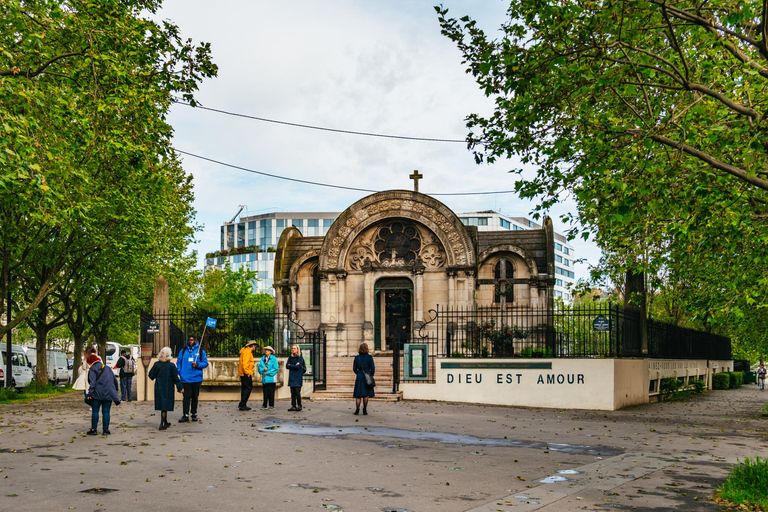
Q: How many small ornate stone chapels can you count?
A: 1